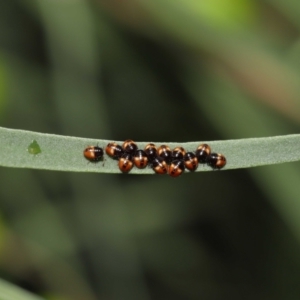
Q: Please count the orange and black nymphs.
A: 13